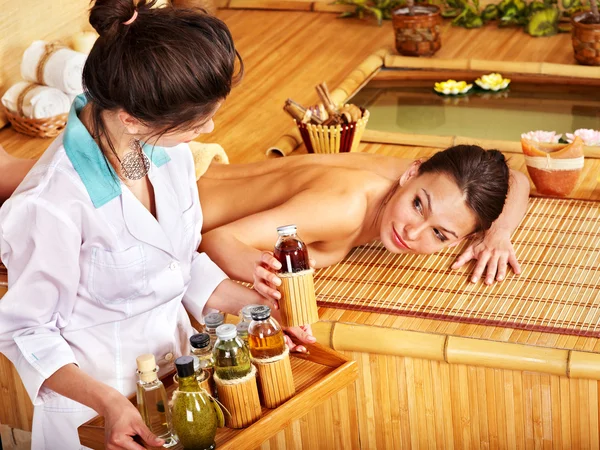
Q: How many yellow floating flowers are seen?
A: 2